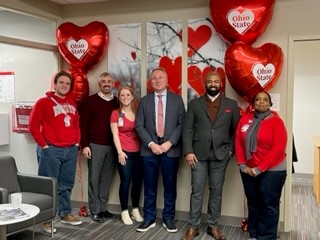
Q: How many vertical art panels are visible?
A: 3